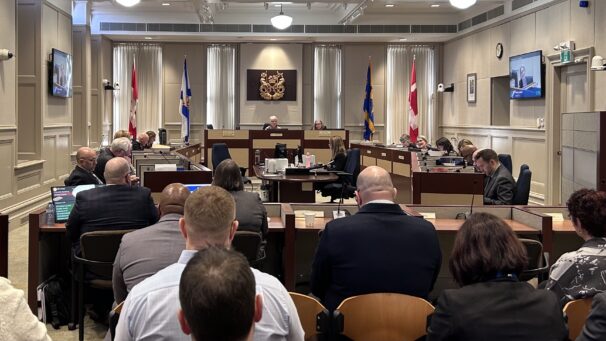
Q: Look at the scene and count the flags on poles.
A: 4